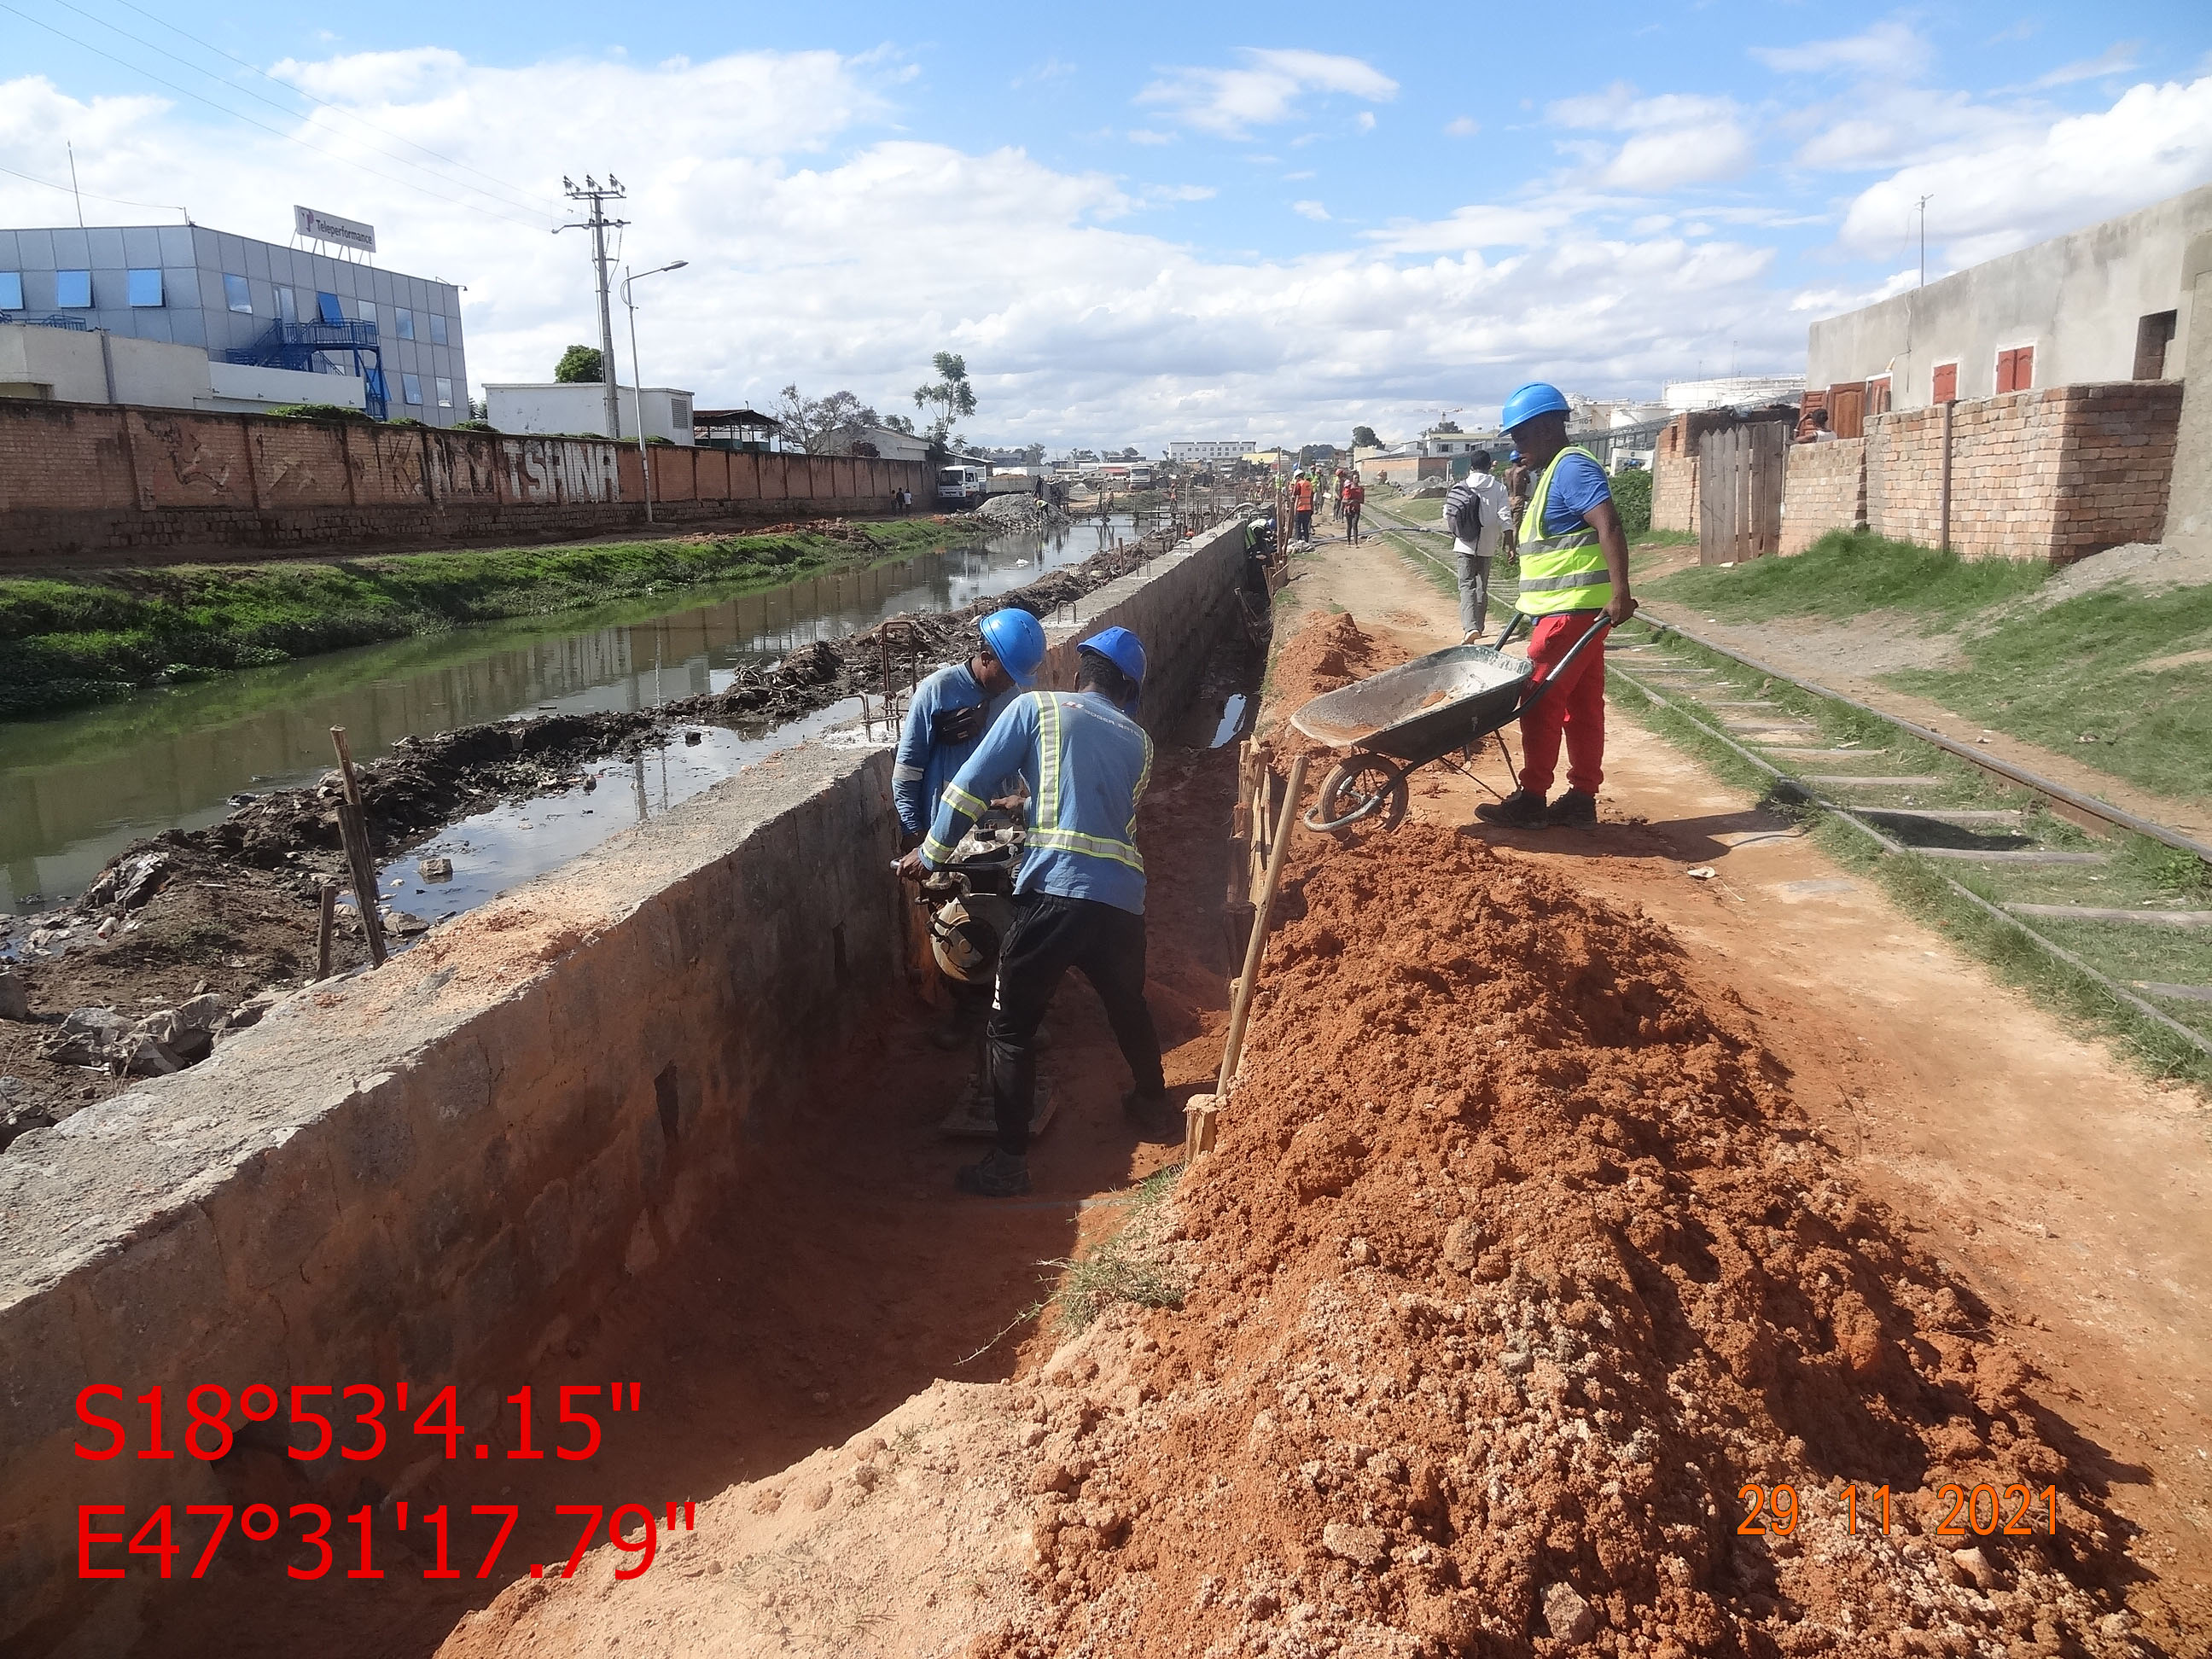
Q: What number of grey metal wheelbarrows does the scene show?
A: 1